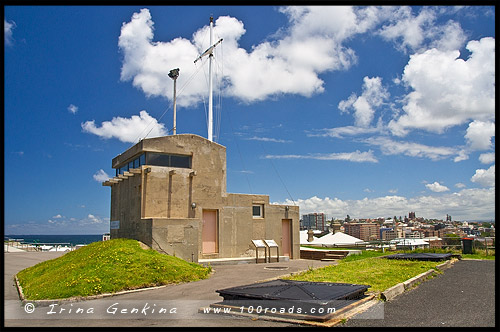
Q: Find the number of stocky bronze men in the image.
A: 0